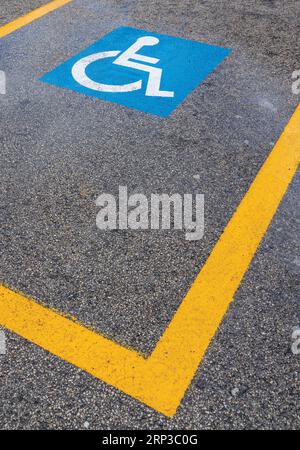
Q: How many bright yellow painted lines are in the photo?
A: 3